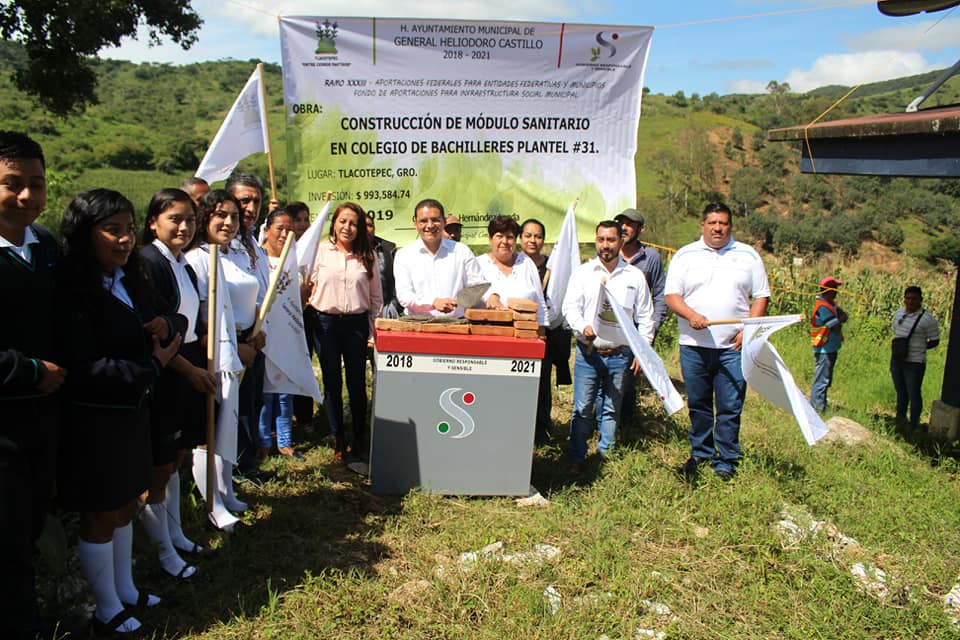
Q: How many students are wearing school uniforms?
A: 4